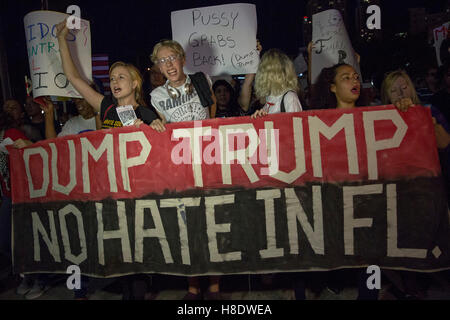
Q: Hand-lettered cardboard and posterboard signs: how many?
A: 4